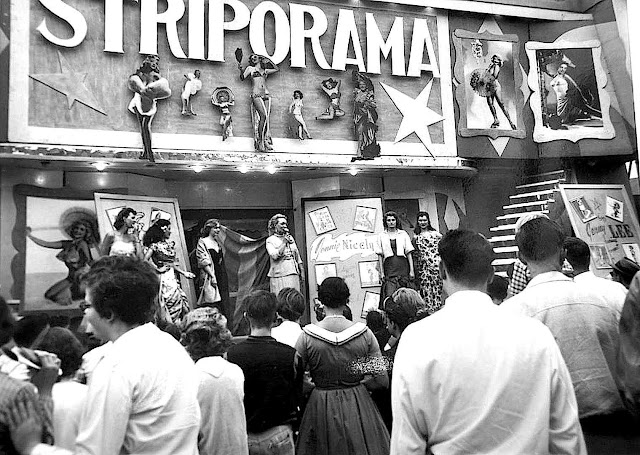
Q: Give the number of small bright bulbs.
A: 5